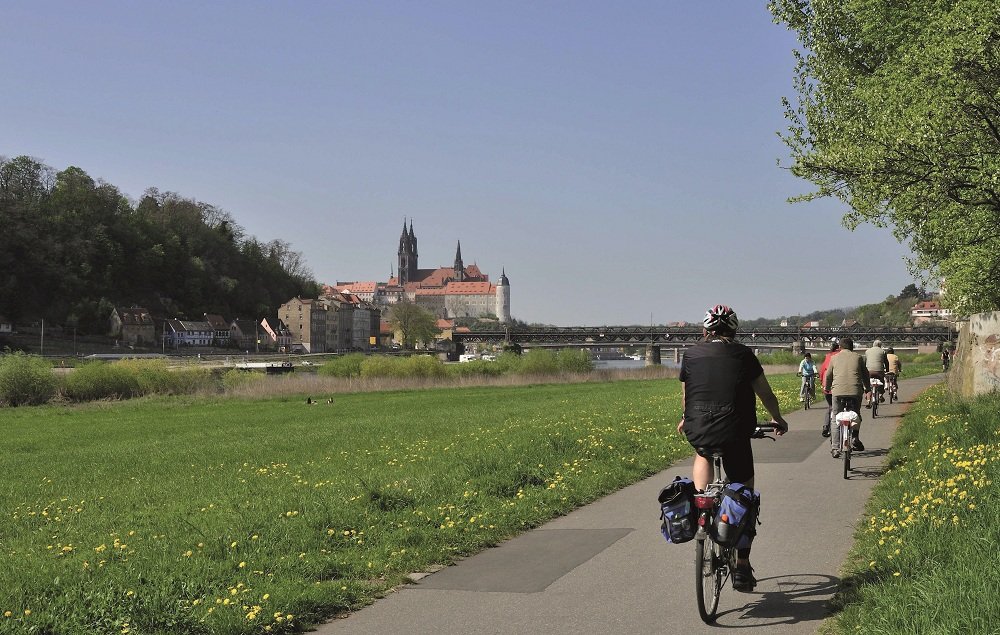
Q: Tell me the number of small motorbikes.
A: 0